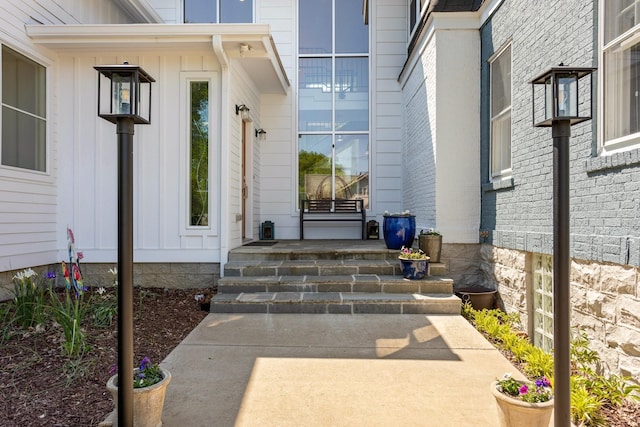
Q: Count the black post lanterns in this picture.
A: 2